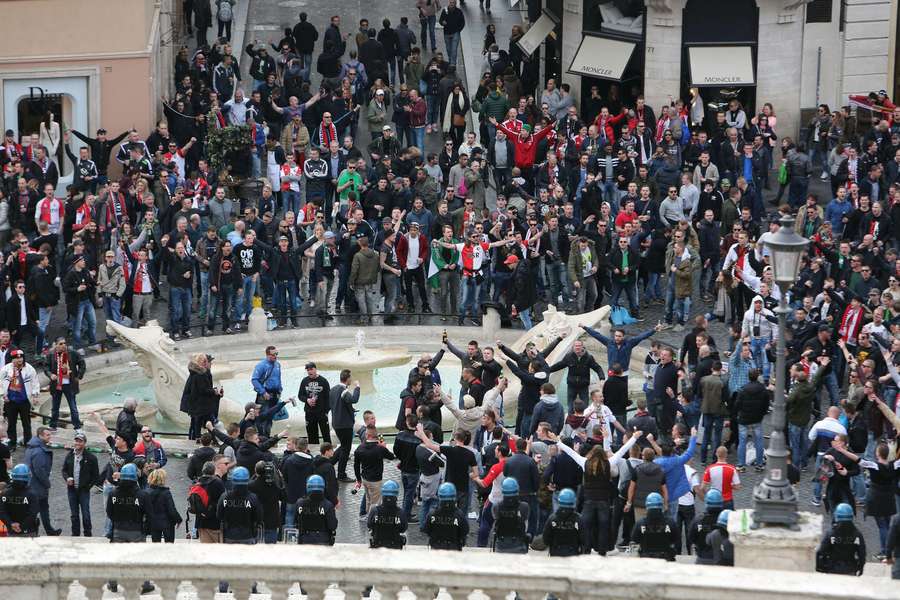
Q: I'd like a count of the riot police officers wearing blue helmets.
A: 12